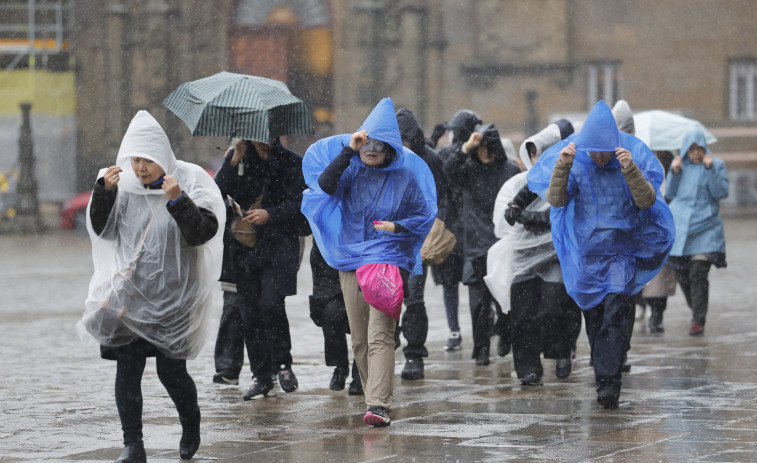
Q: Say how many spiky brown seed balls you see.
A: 0